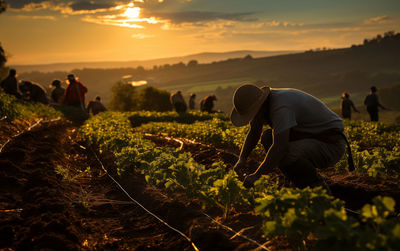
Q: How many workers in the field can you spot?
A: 11